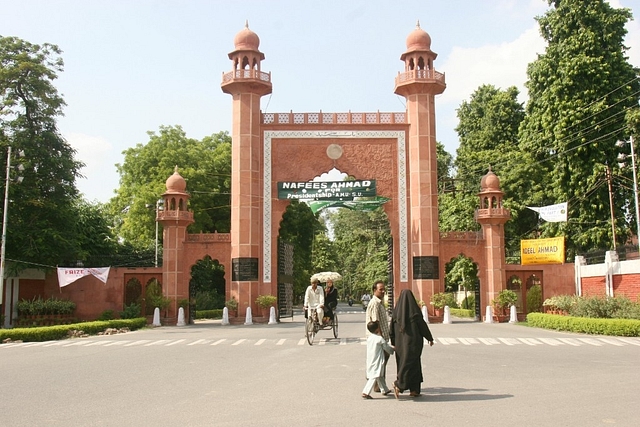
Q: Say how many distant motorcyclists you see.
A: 2